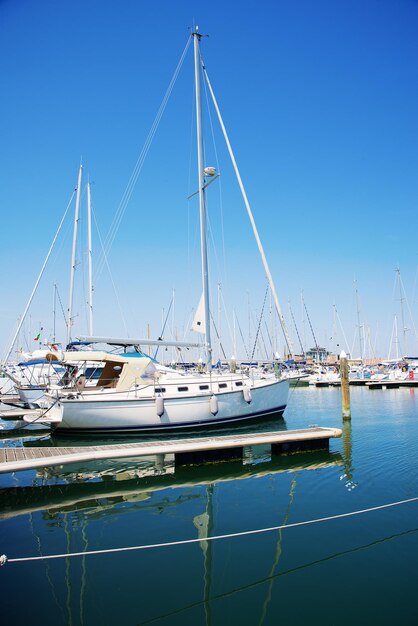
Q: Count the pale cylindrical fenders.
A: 3